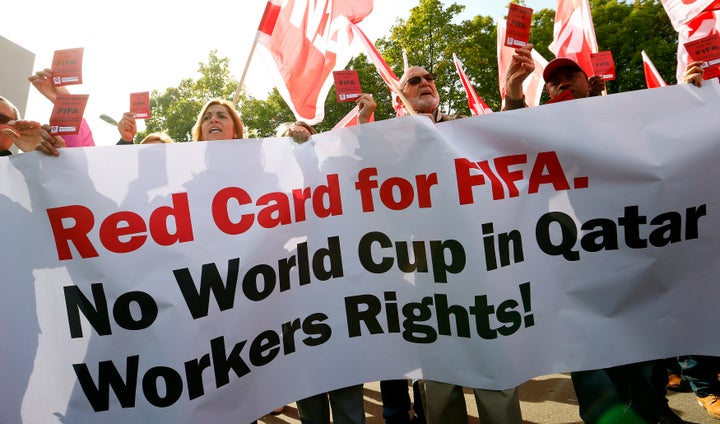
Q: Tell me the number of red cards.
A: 7